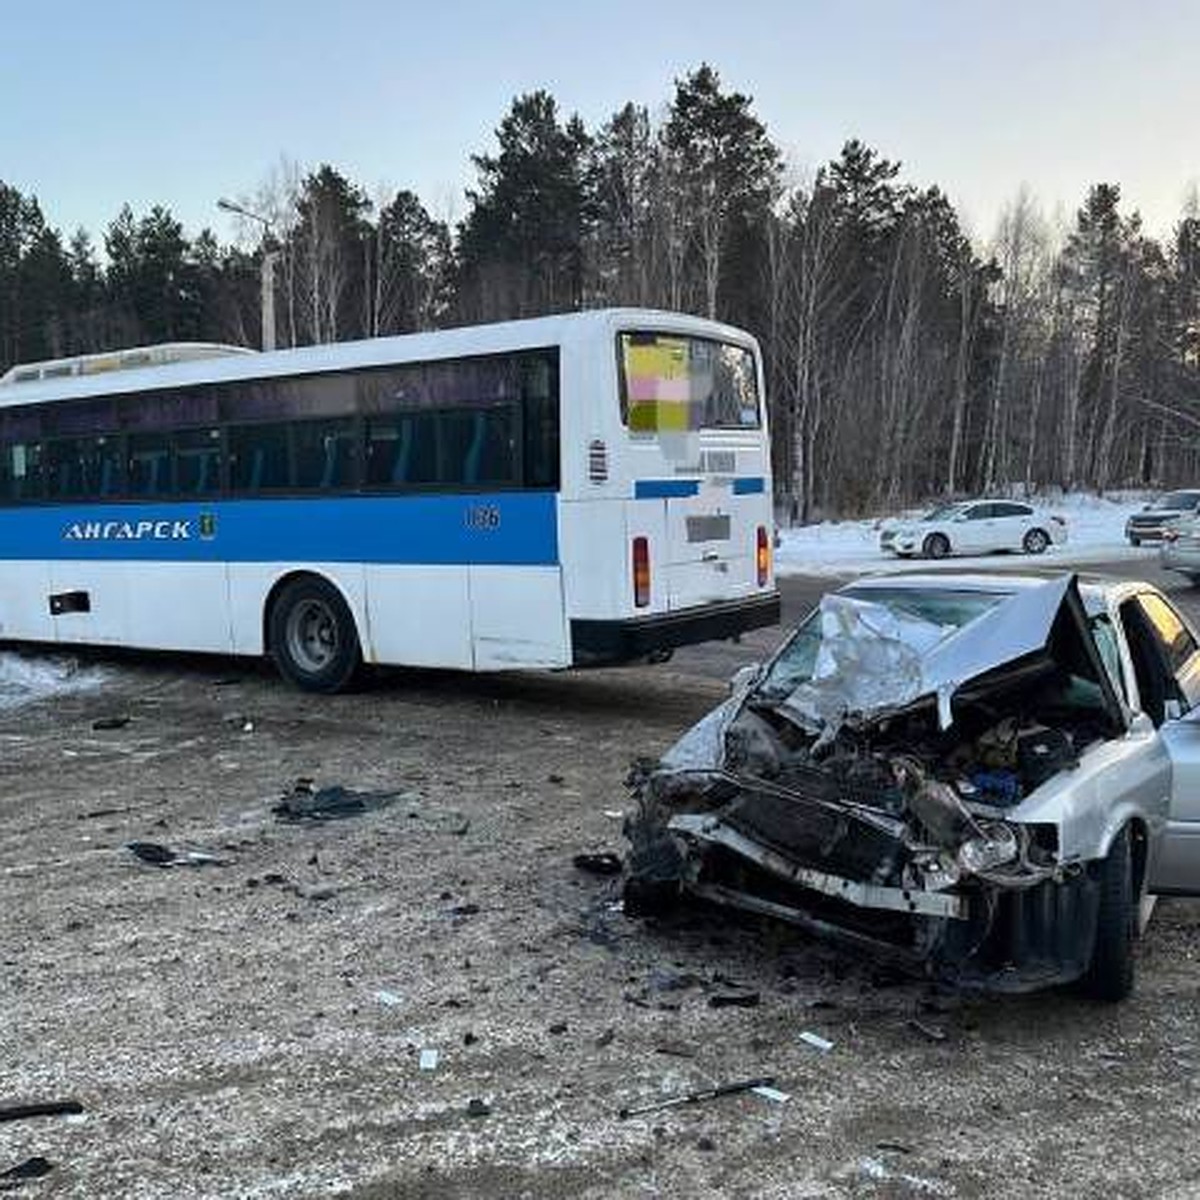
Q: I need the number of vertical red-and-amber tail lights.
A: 2